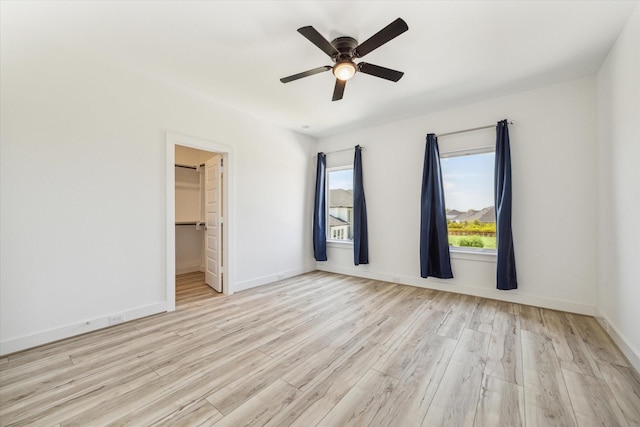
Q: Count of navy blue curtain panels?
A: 4